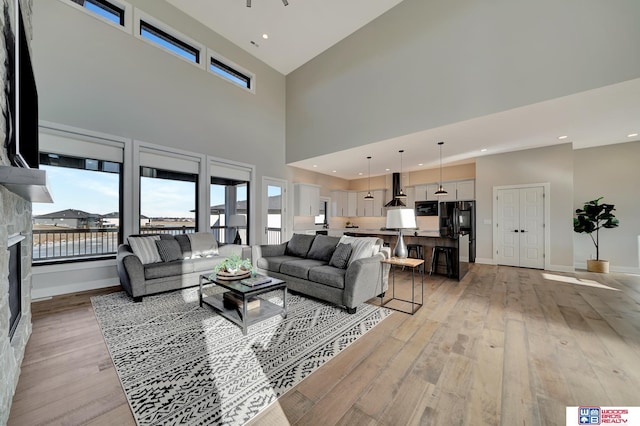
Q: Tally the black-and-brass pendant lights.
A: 3